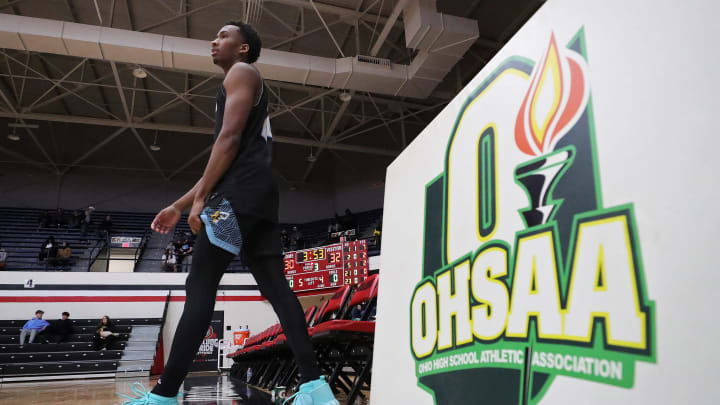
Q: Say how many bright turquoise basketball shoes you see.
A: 2